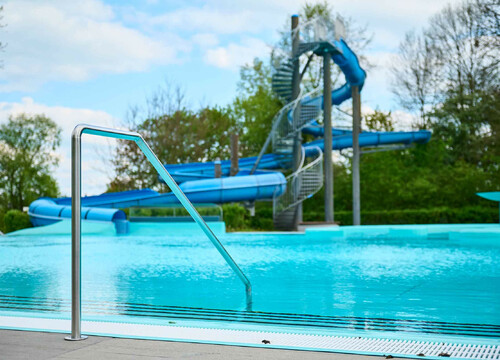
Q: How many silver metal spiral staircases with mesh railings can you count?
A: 1